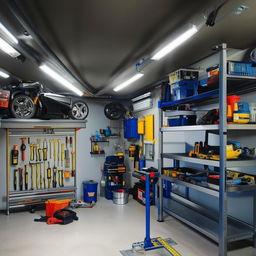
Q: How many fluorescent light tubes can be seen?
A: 6